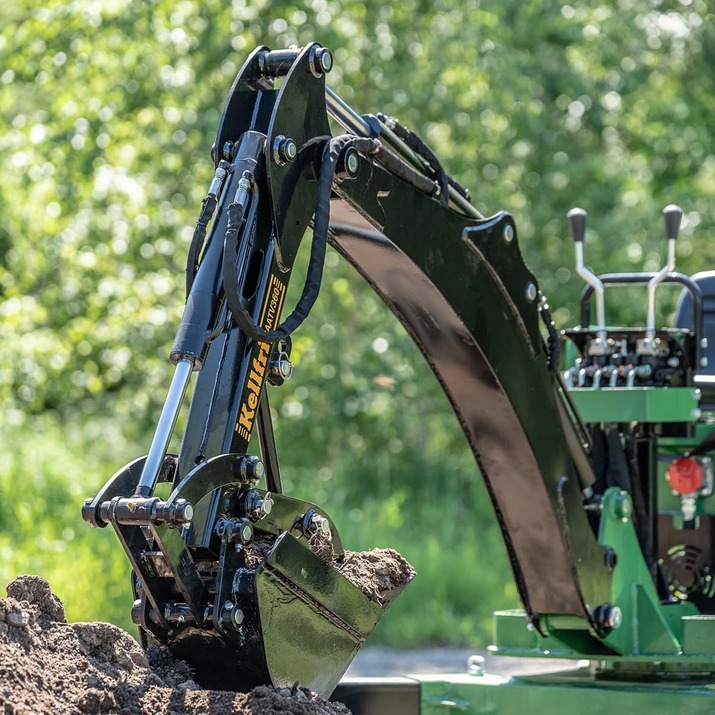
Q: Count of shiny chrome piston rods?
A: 2